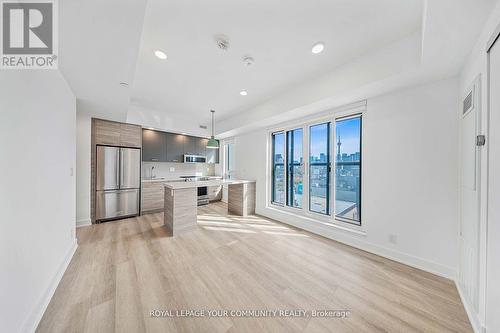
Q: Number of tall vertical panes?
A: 4